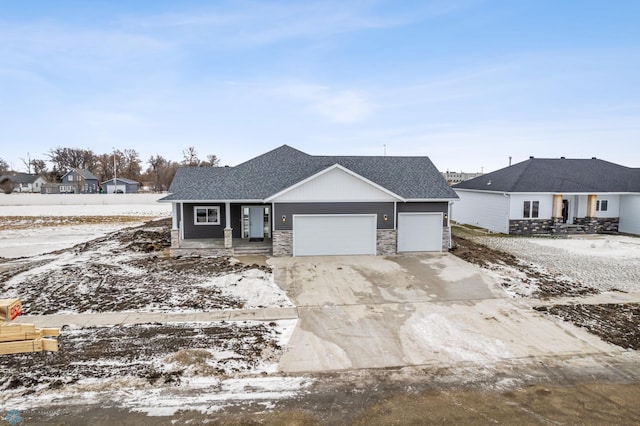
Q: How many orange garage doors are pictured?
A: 0